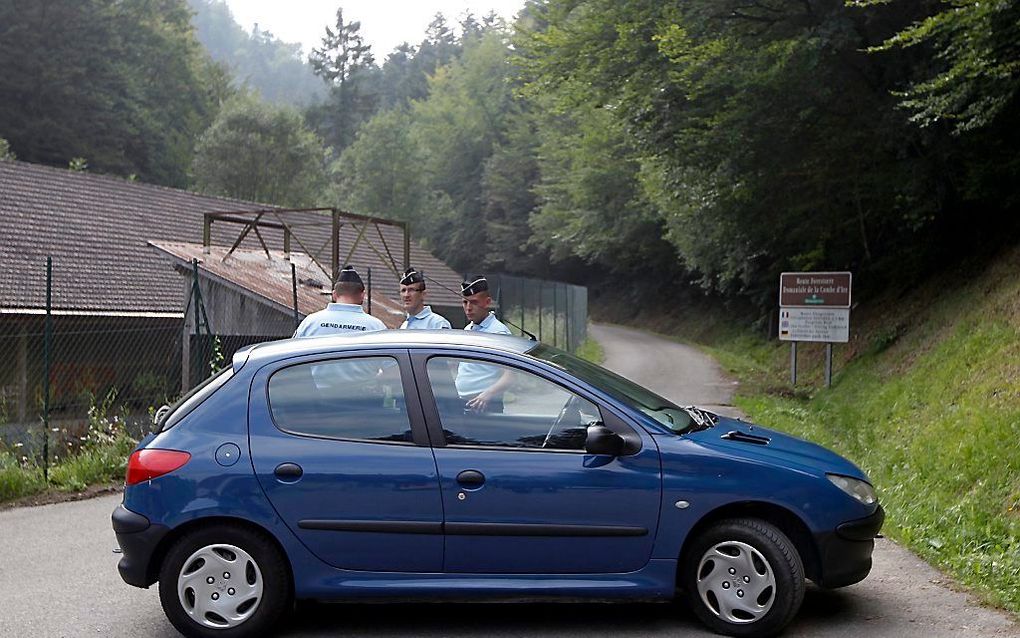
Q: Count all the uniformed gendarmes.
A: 3